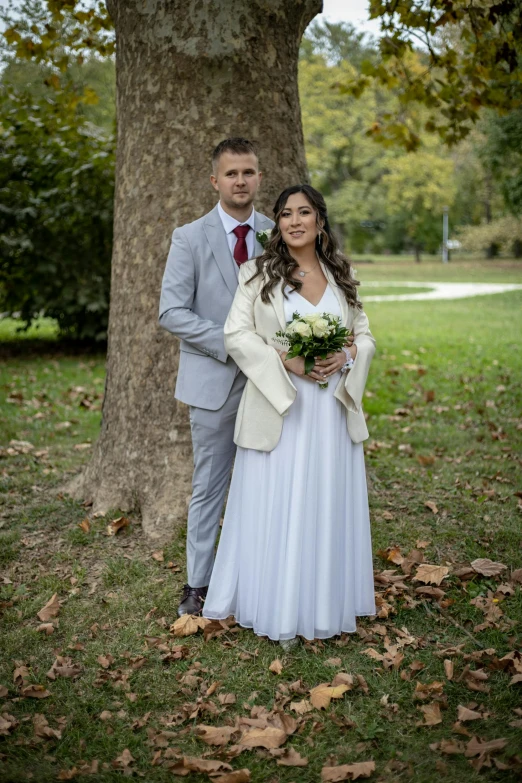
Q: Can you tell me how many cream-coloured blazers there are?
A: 1